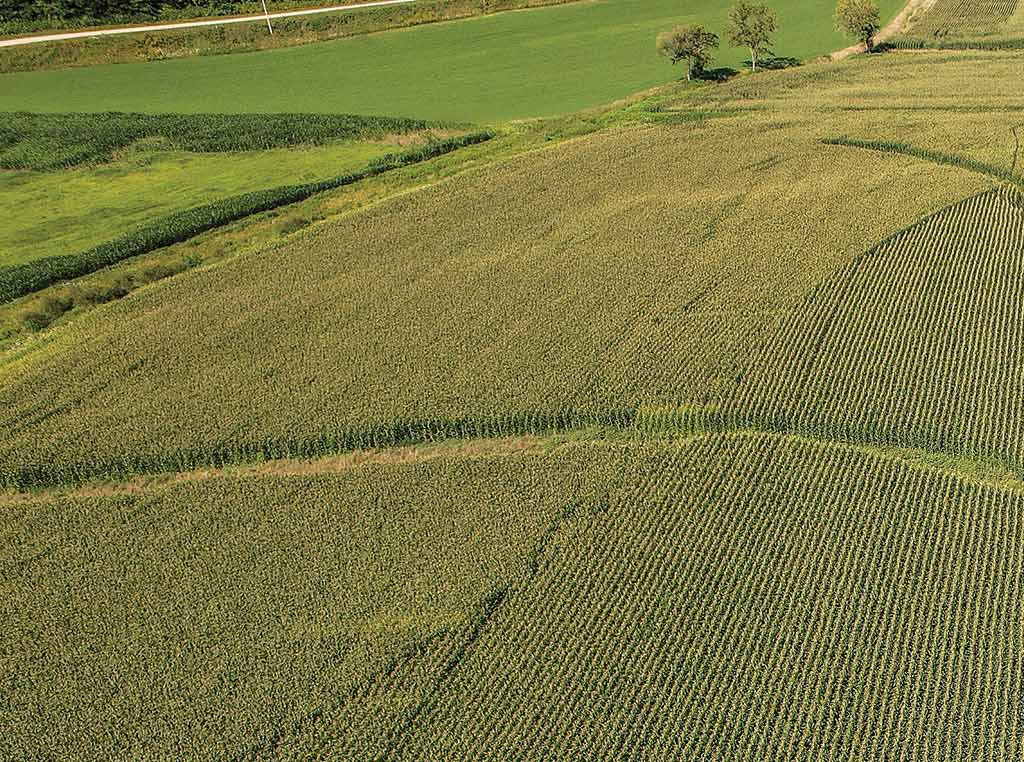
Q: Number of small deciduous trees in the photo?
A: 3